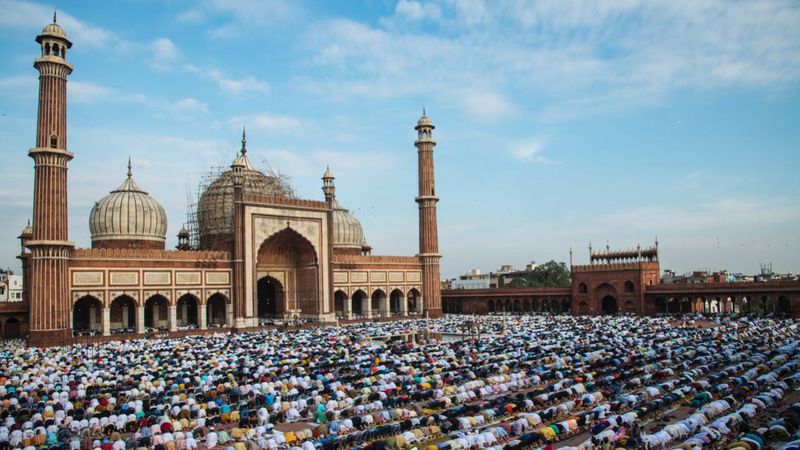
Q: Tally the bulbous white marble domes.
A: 3